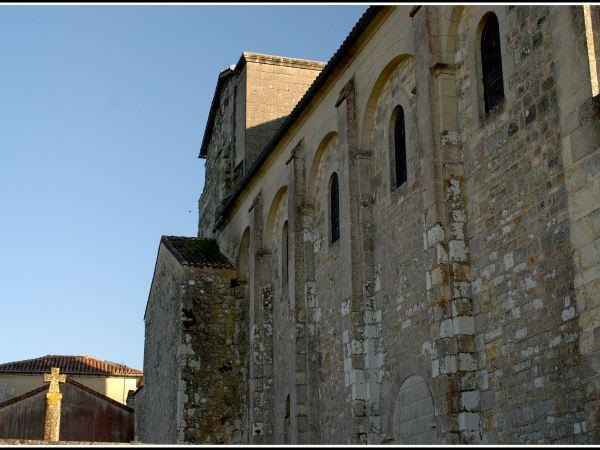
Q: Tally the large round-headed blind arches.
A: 5